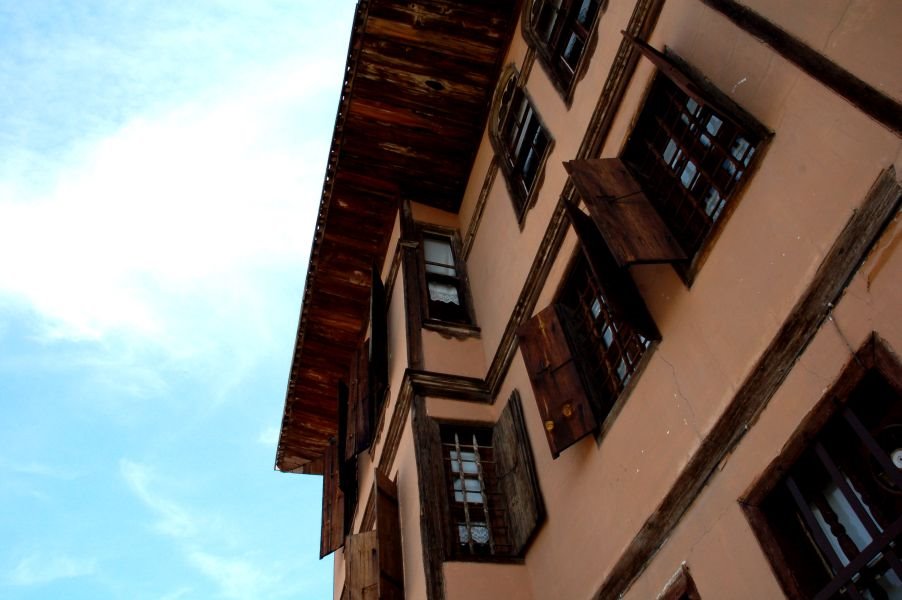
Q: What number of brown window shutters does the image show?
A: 11